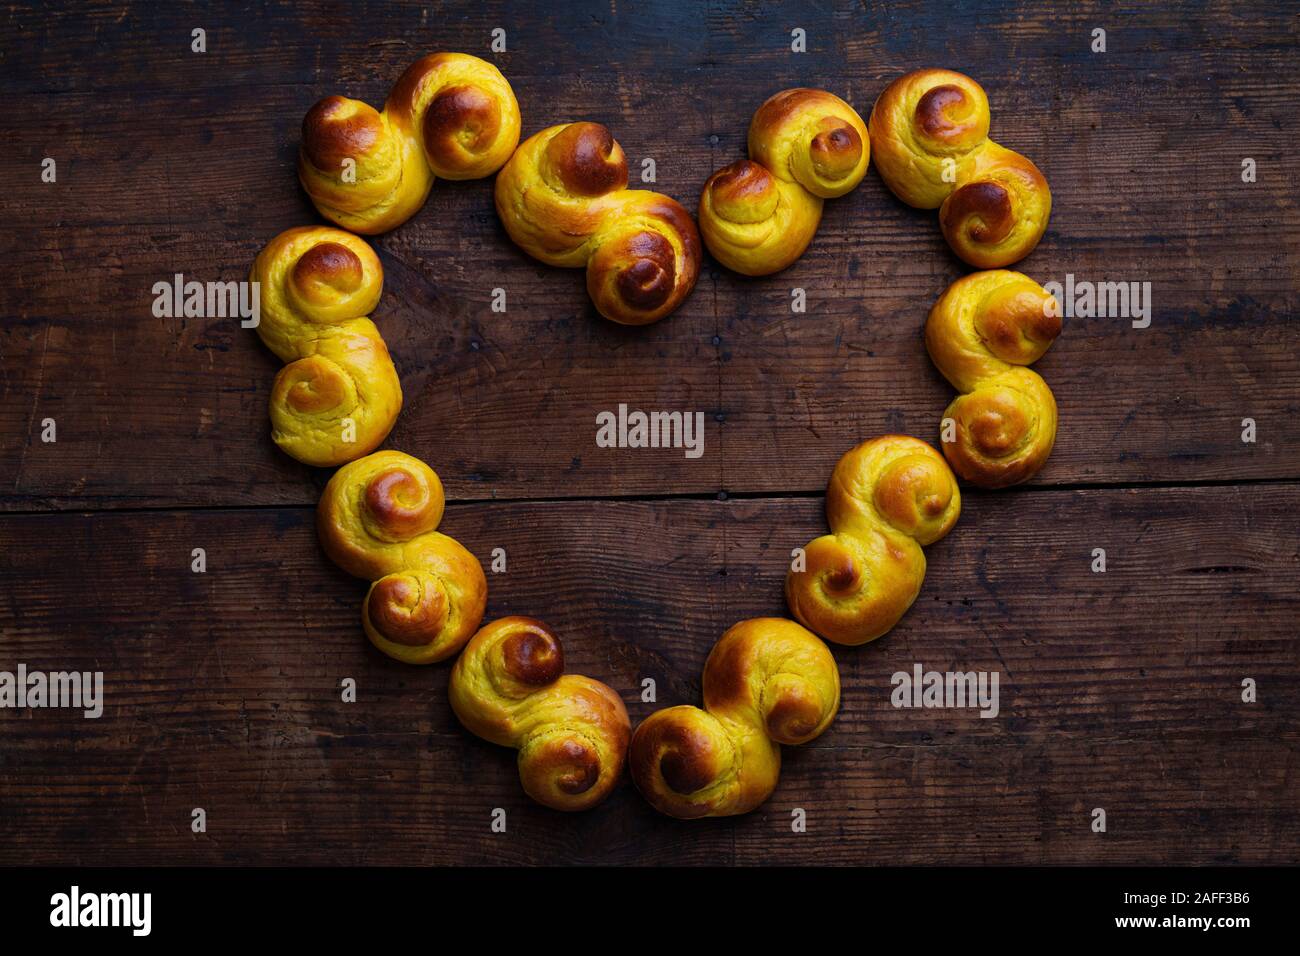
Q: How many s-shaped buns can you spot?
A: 10